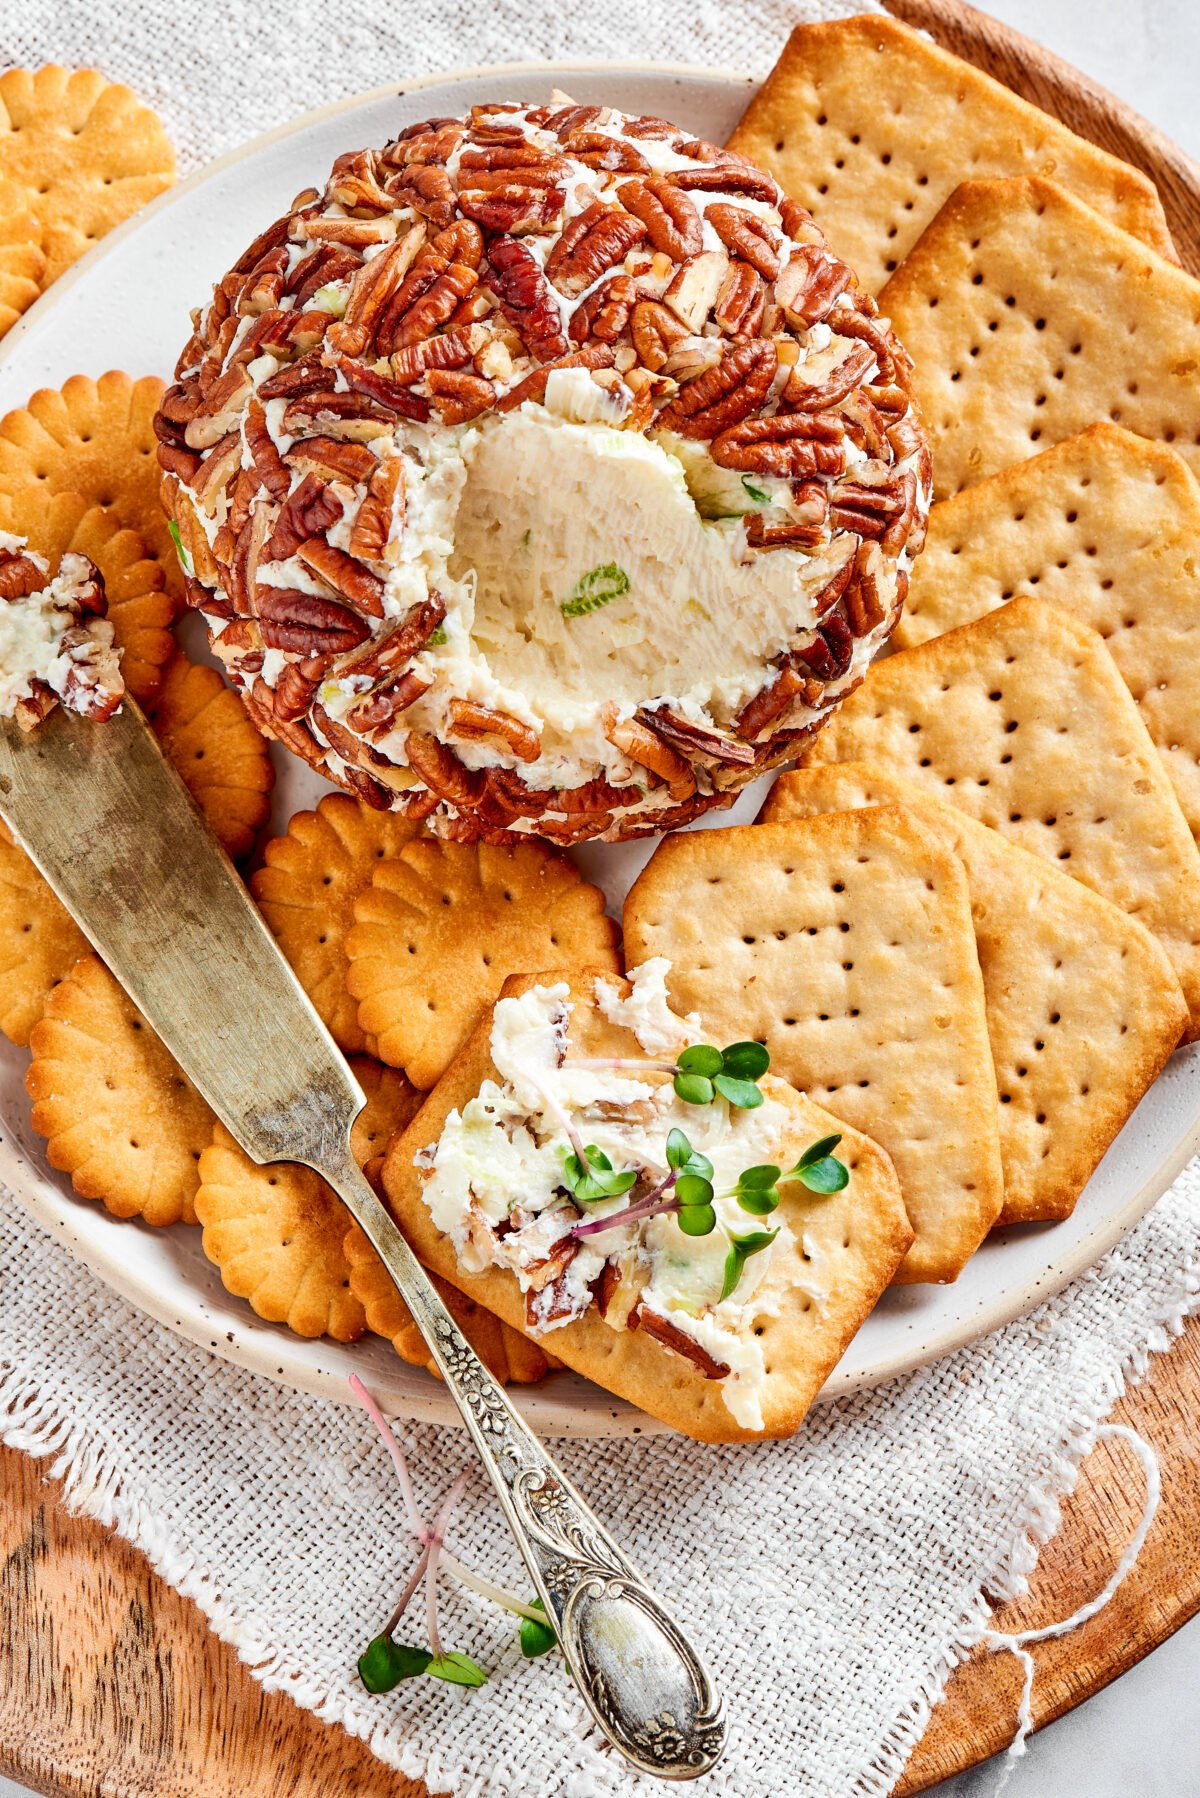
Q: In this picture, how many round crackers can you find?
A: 12